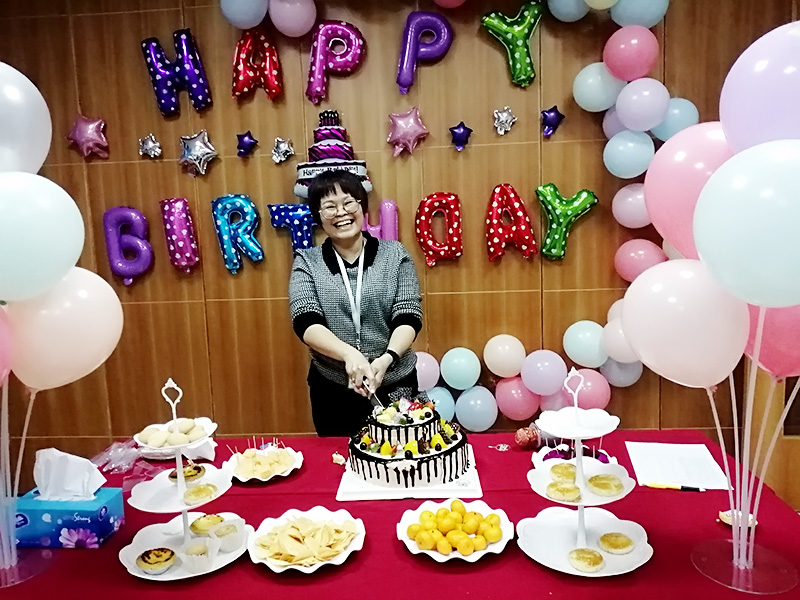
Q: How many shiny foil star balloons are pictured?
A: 9